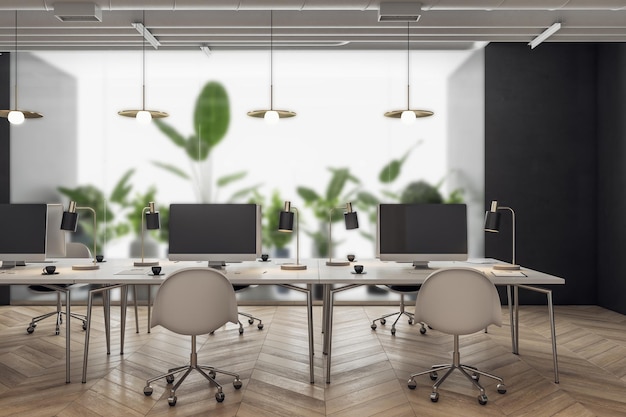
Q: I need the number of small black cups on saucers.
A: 6